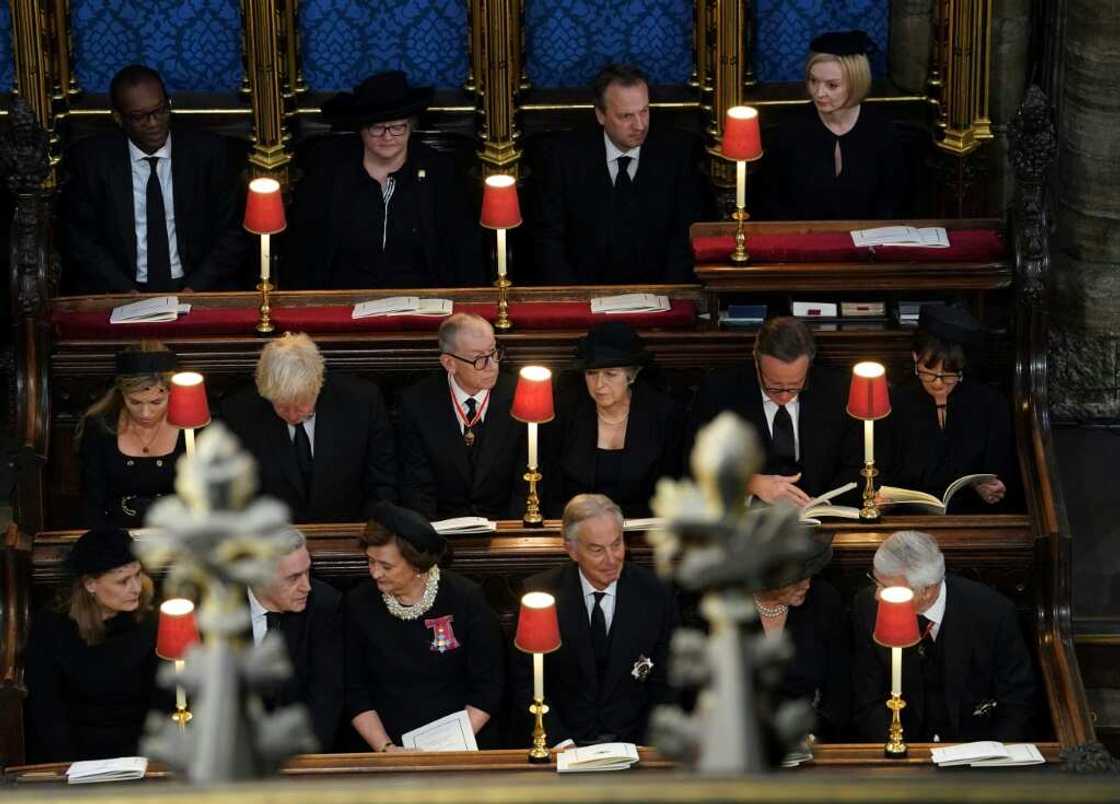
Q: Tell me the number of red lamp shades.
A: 9